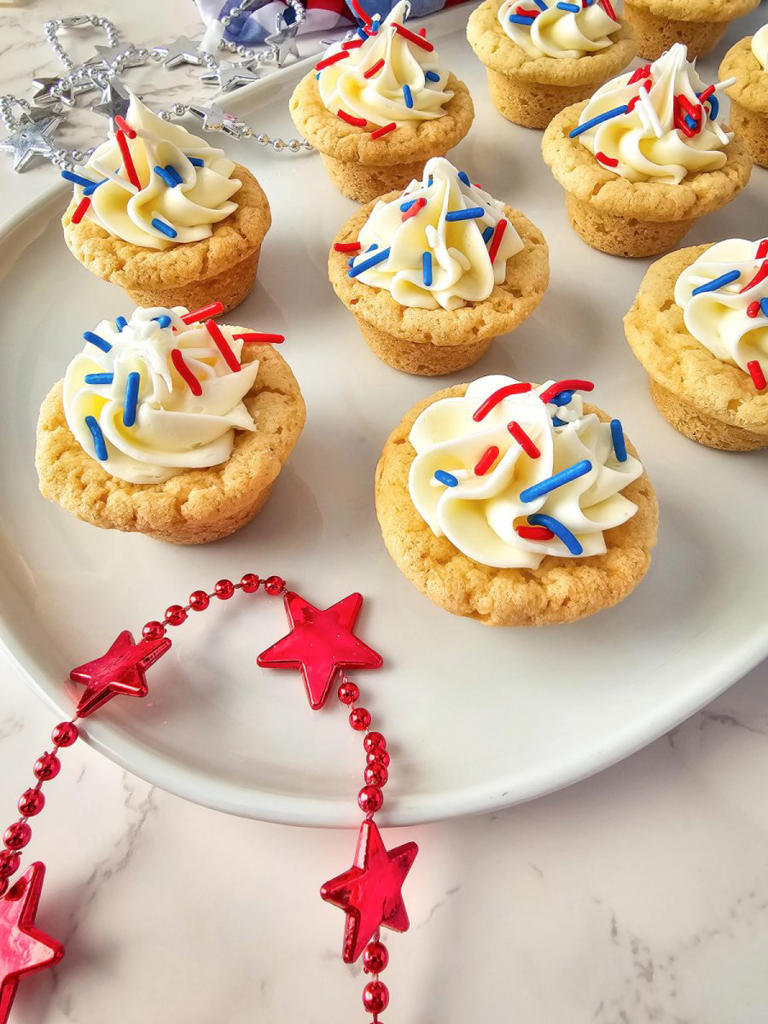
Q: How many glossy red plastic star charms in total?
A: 4